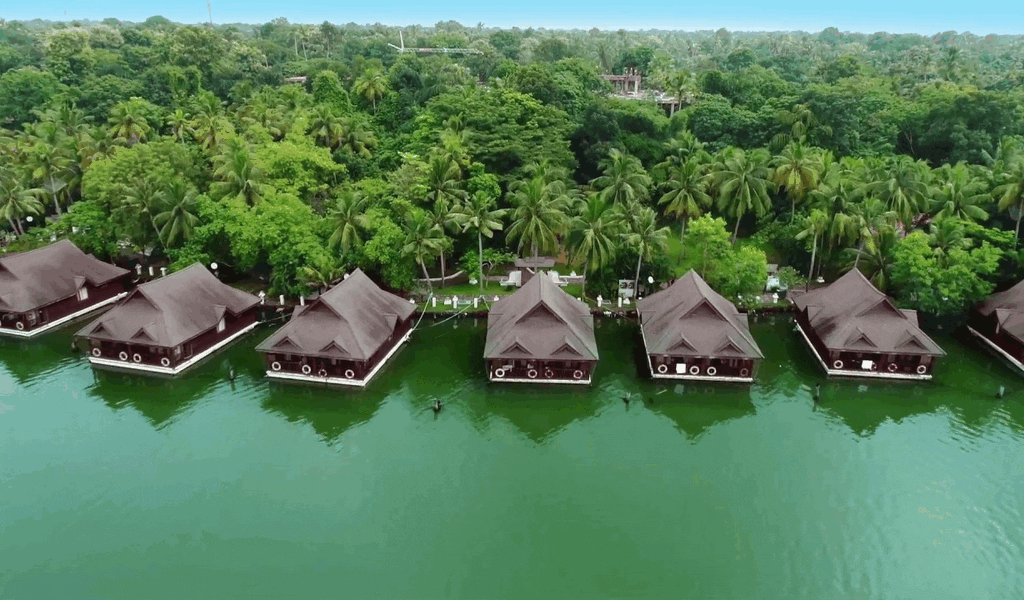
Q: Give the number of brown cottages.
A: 7